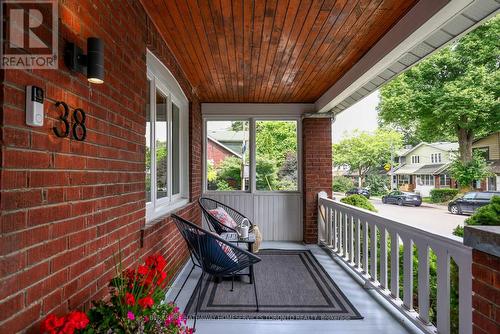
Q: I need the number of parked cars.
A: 3